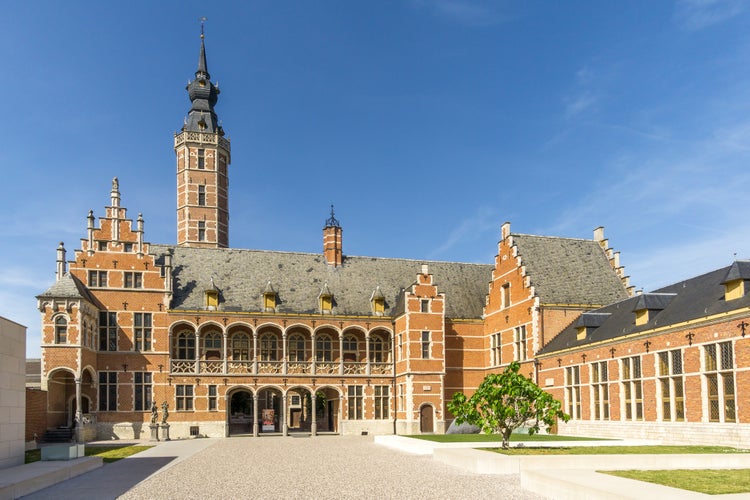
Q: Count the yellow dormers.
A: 7